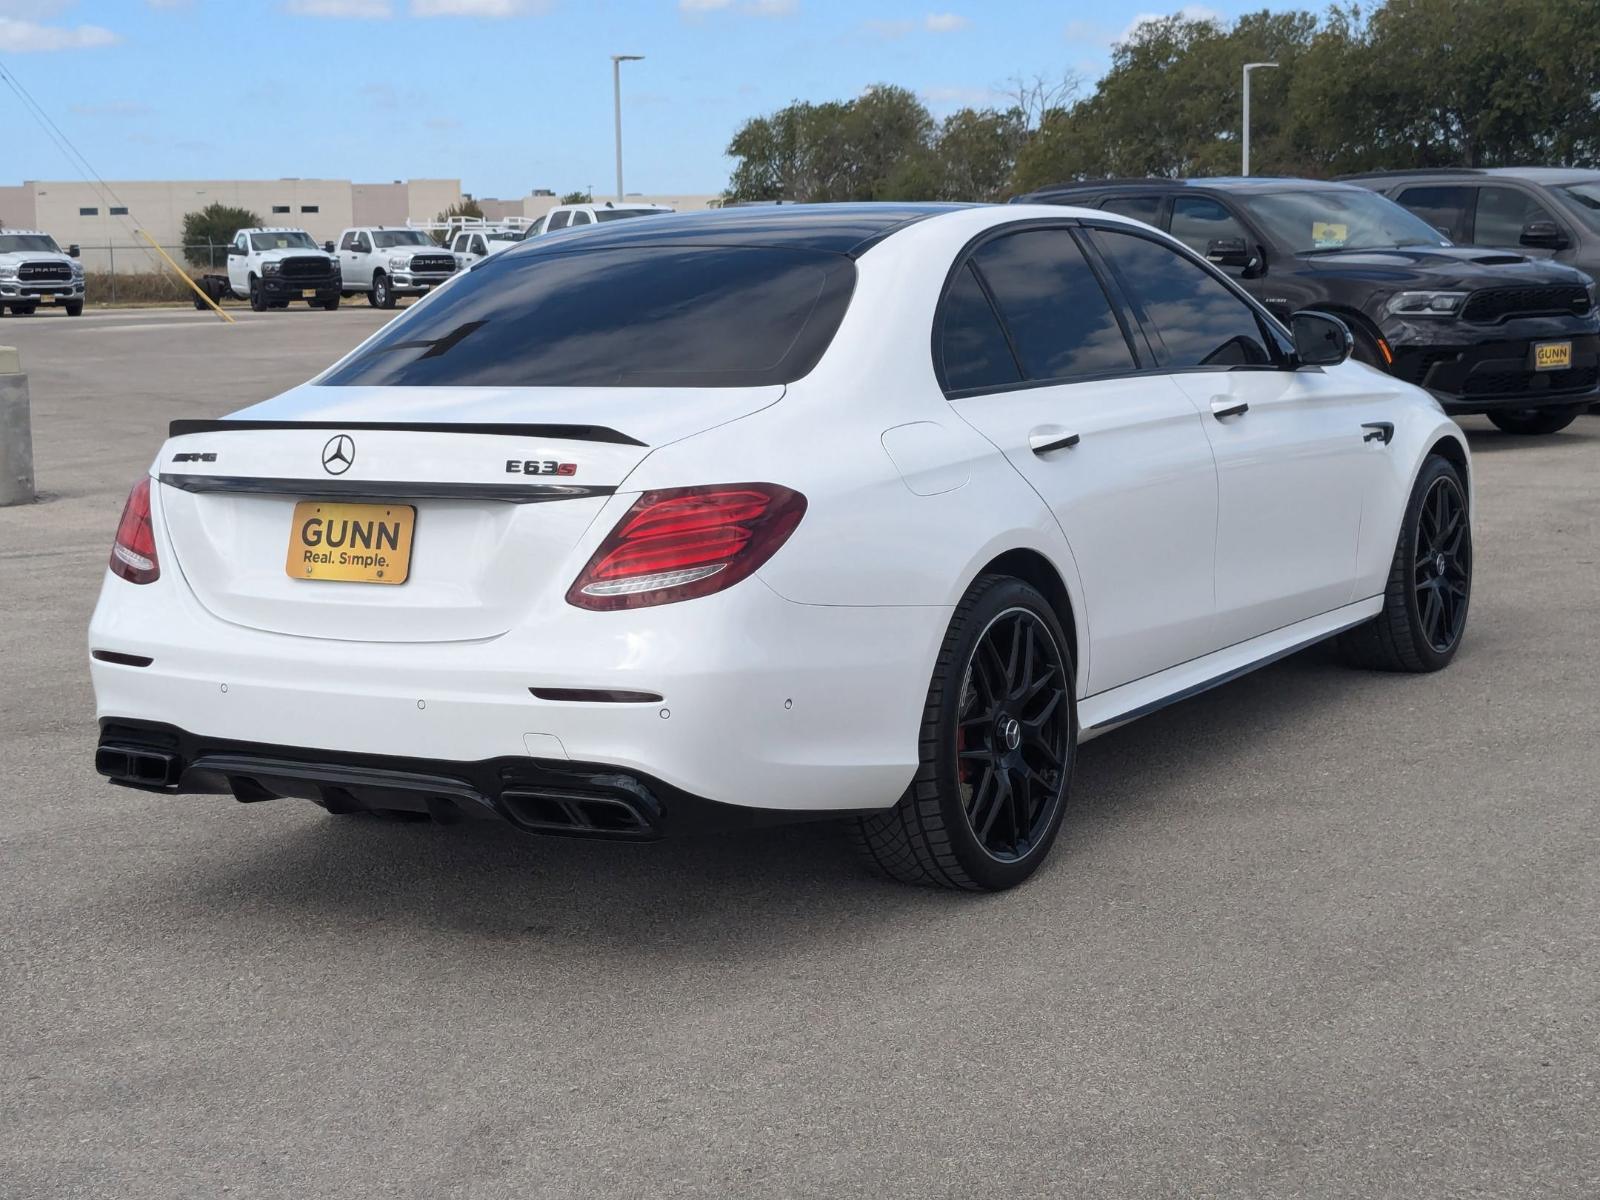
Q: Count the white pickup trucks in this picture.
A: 5